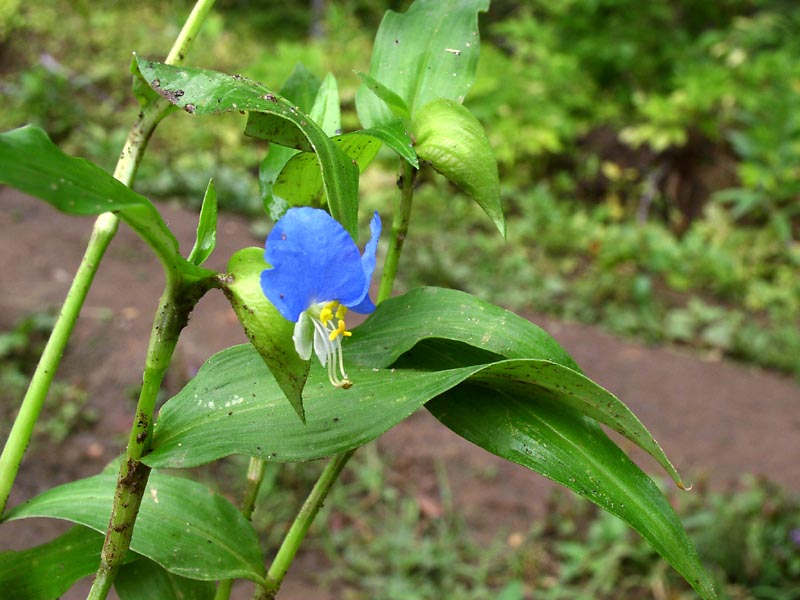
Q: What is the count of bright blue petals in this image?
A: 2